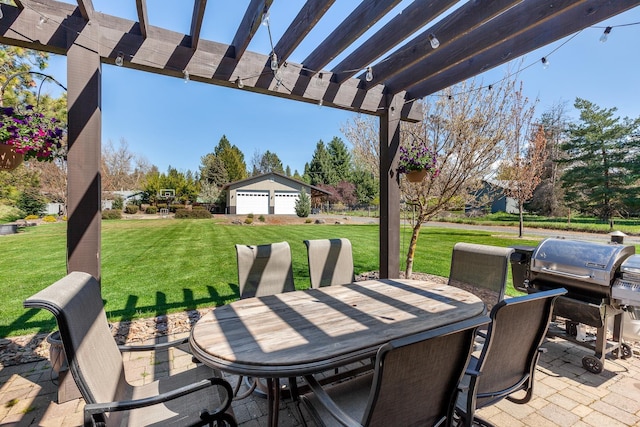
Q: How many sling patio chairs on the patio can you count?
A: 6